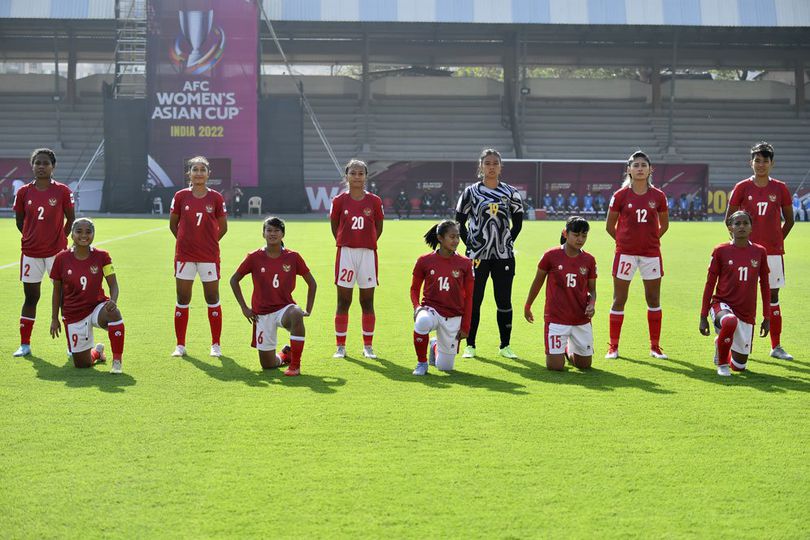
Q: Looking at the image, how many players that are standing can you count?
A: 6